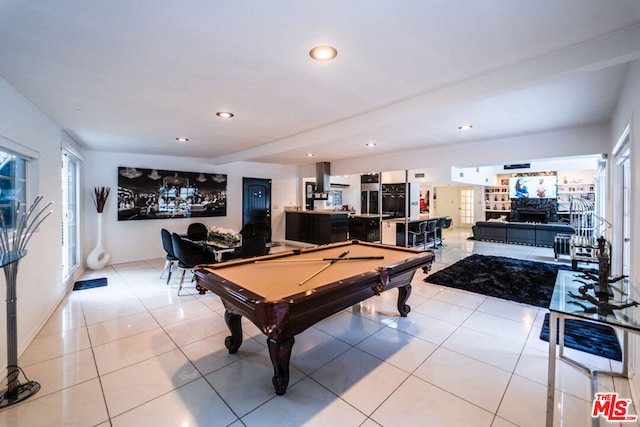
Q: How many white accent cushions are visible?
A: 0